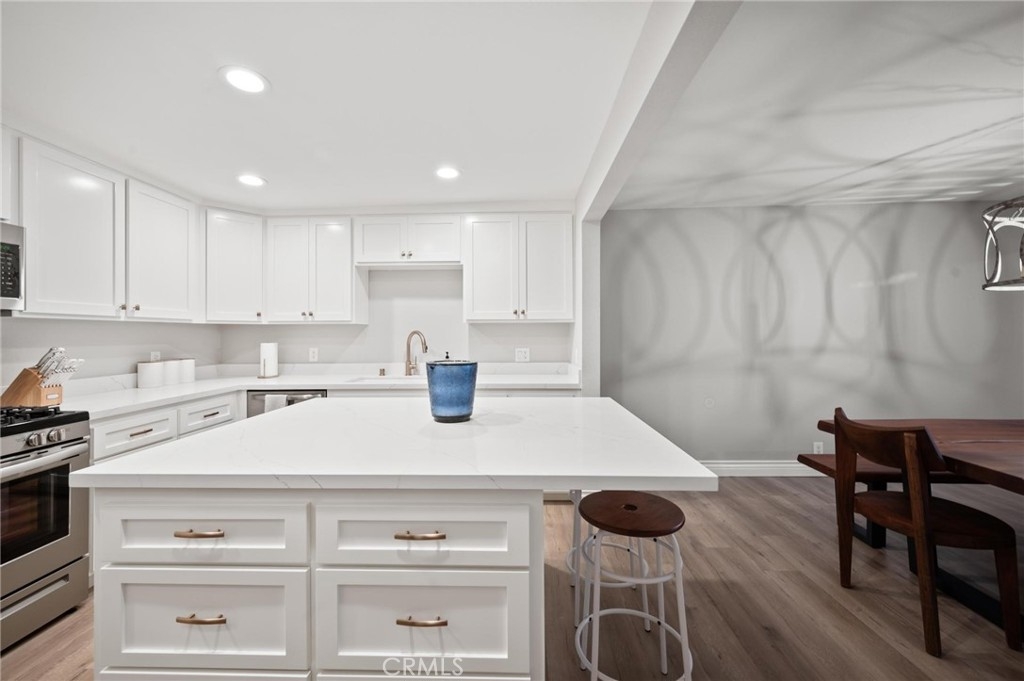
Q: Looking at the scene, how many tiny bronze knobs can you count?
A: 9